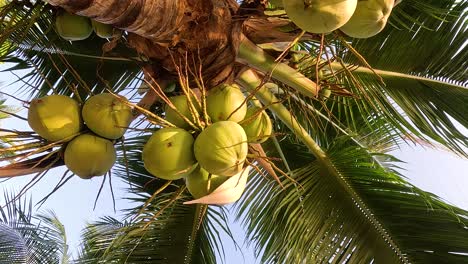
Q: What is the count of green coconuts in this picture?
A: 13